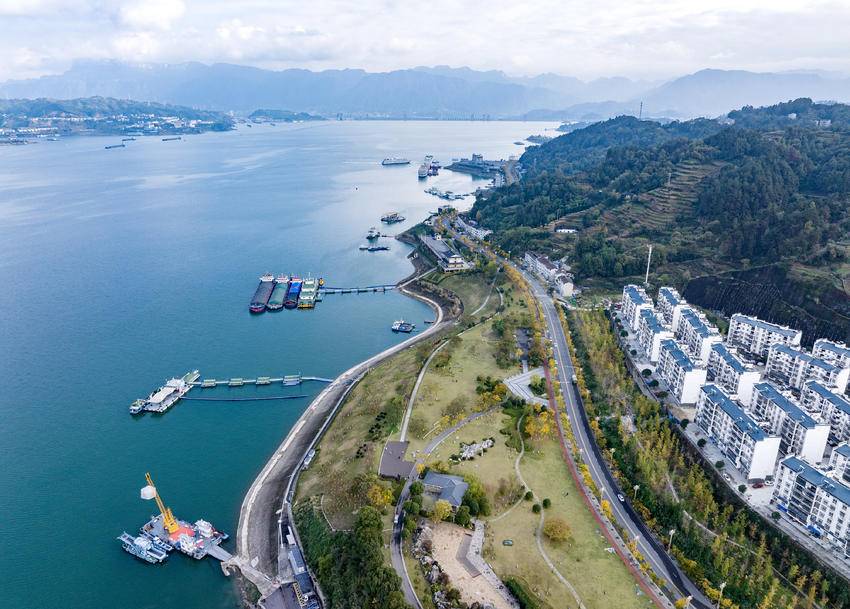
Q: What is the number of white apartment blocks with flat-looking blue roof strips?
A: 14